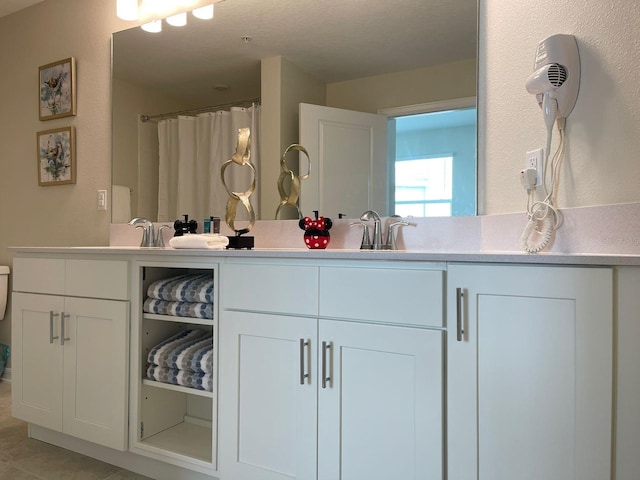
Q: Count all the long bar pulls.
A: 5